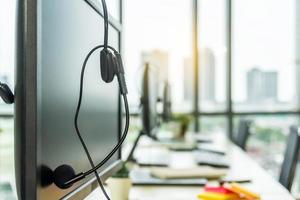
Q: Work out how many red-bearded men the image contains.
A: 0